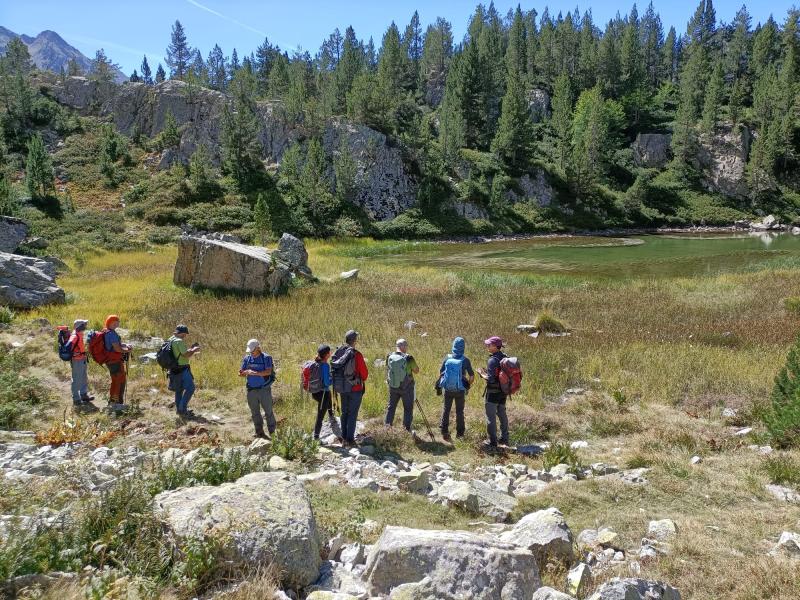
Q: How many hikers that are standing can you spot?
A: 9